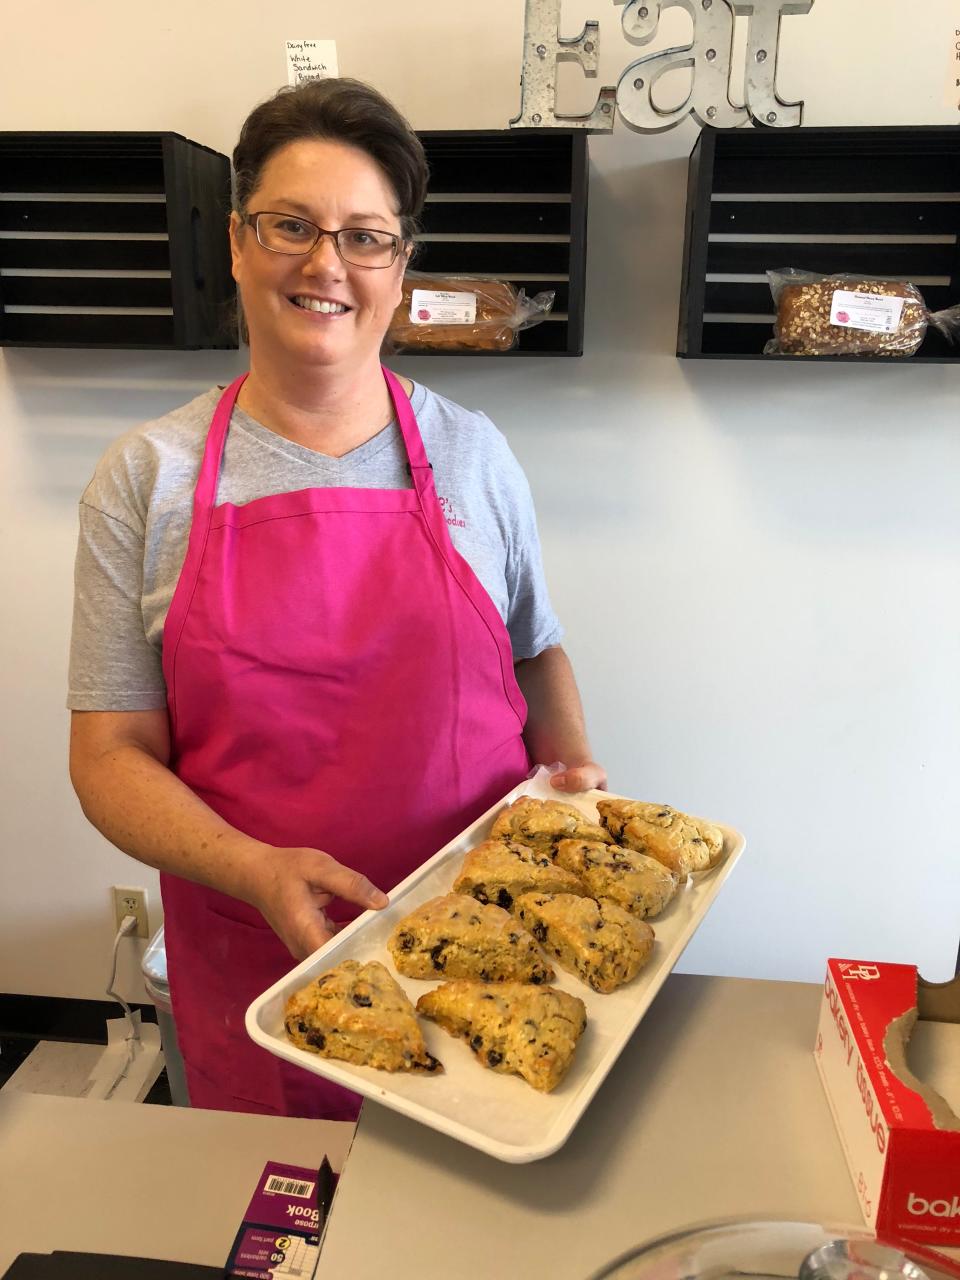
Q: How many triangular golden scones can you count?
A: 8